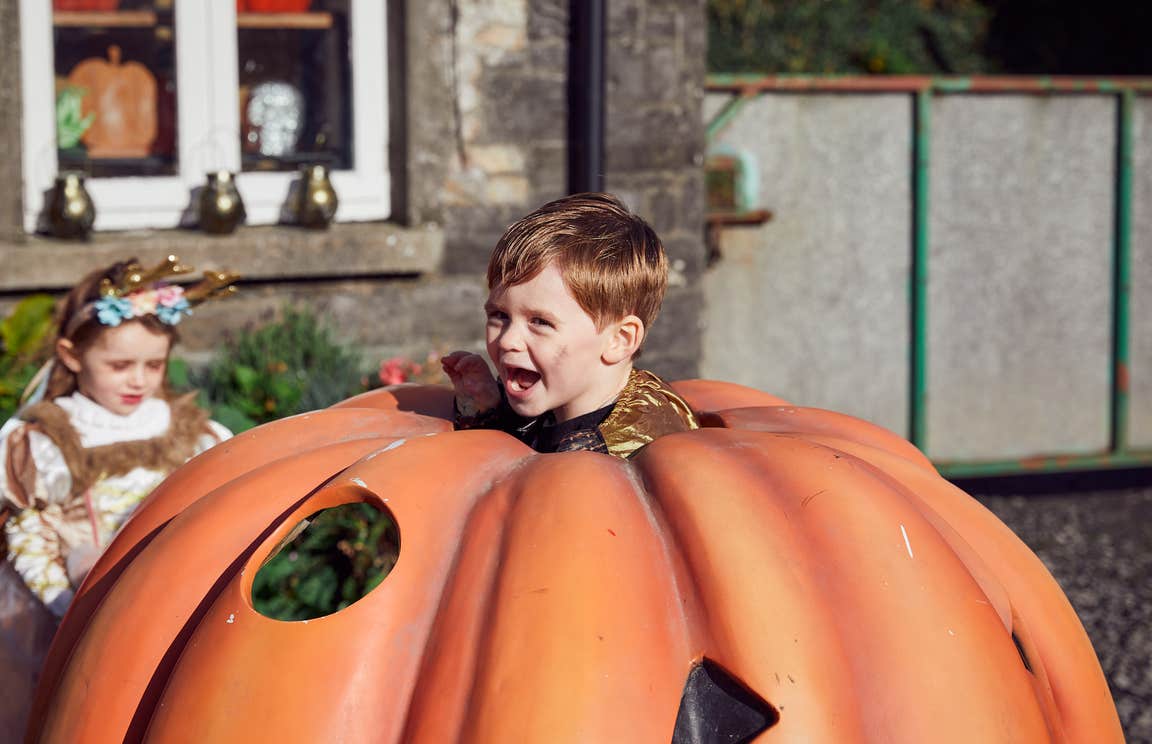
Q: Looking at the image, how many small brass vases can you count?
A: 3